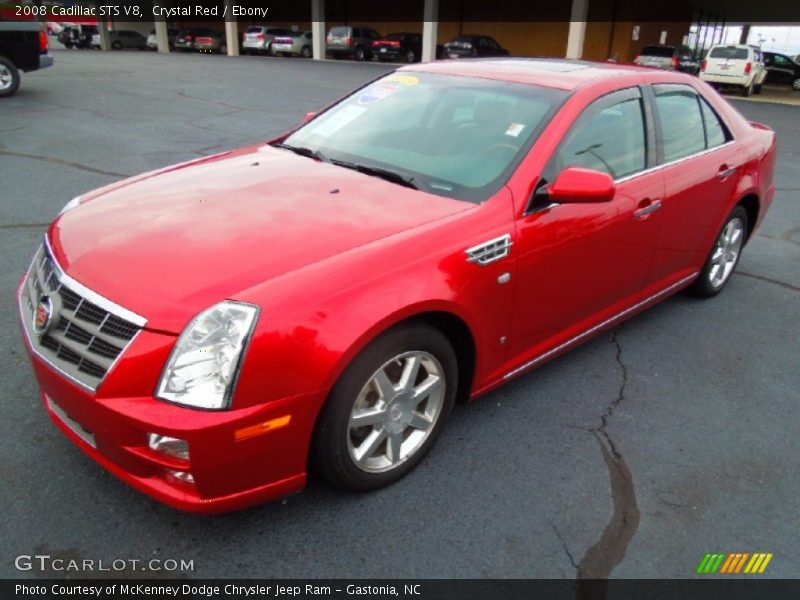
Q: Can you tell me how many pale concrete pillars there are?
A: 6